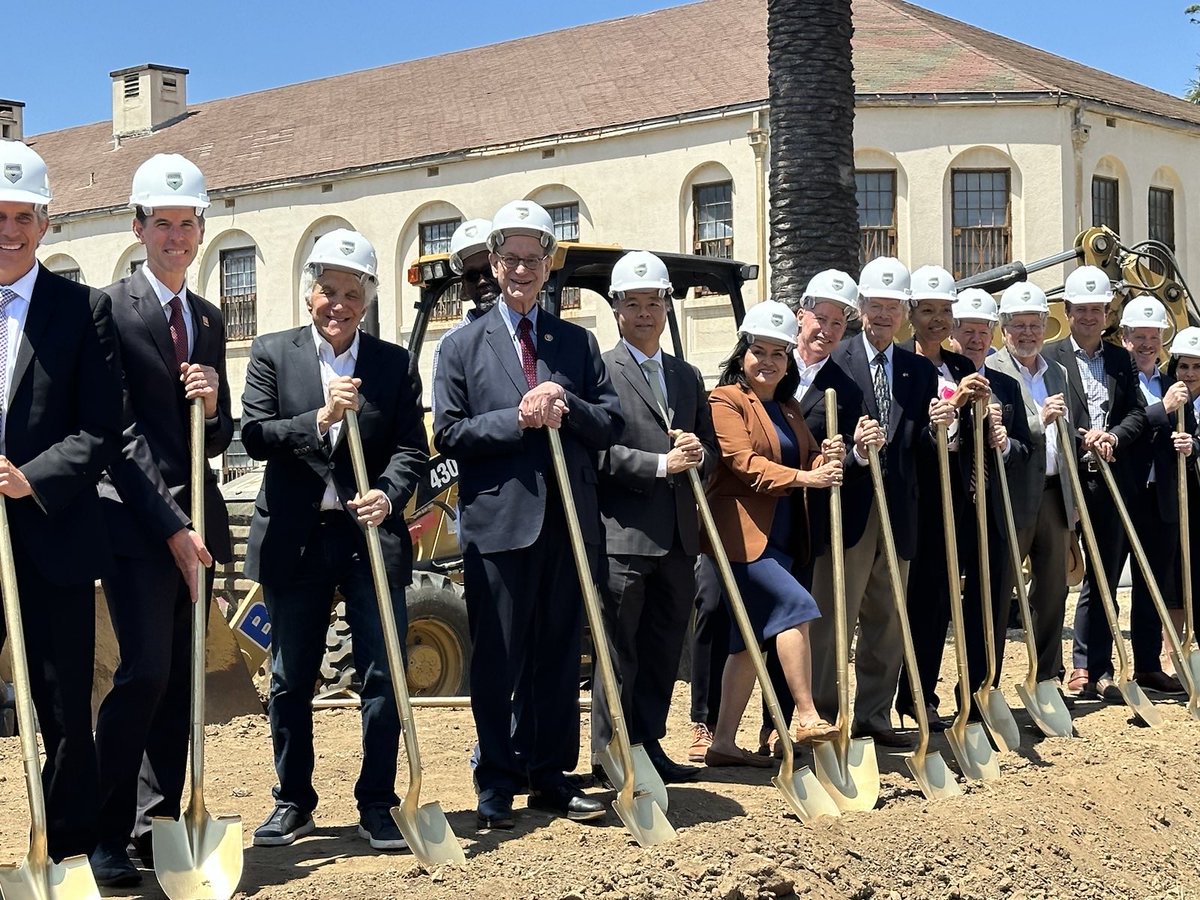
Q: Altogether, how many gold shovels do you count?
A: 14